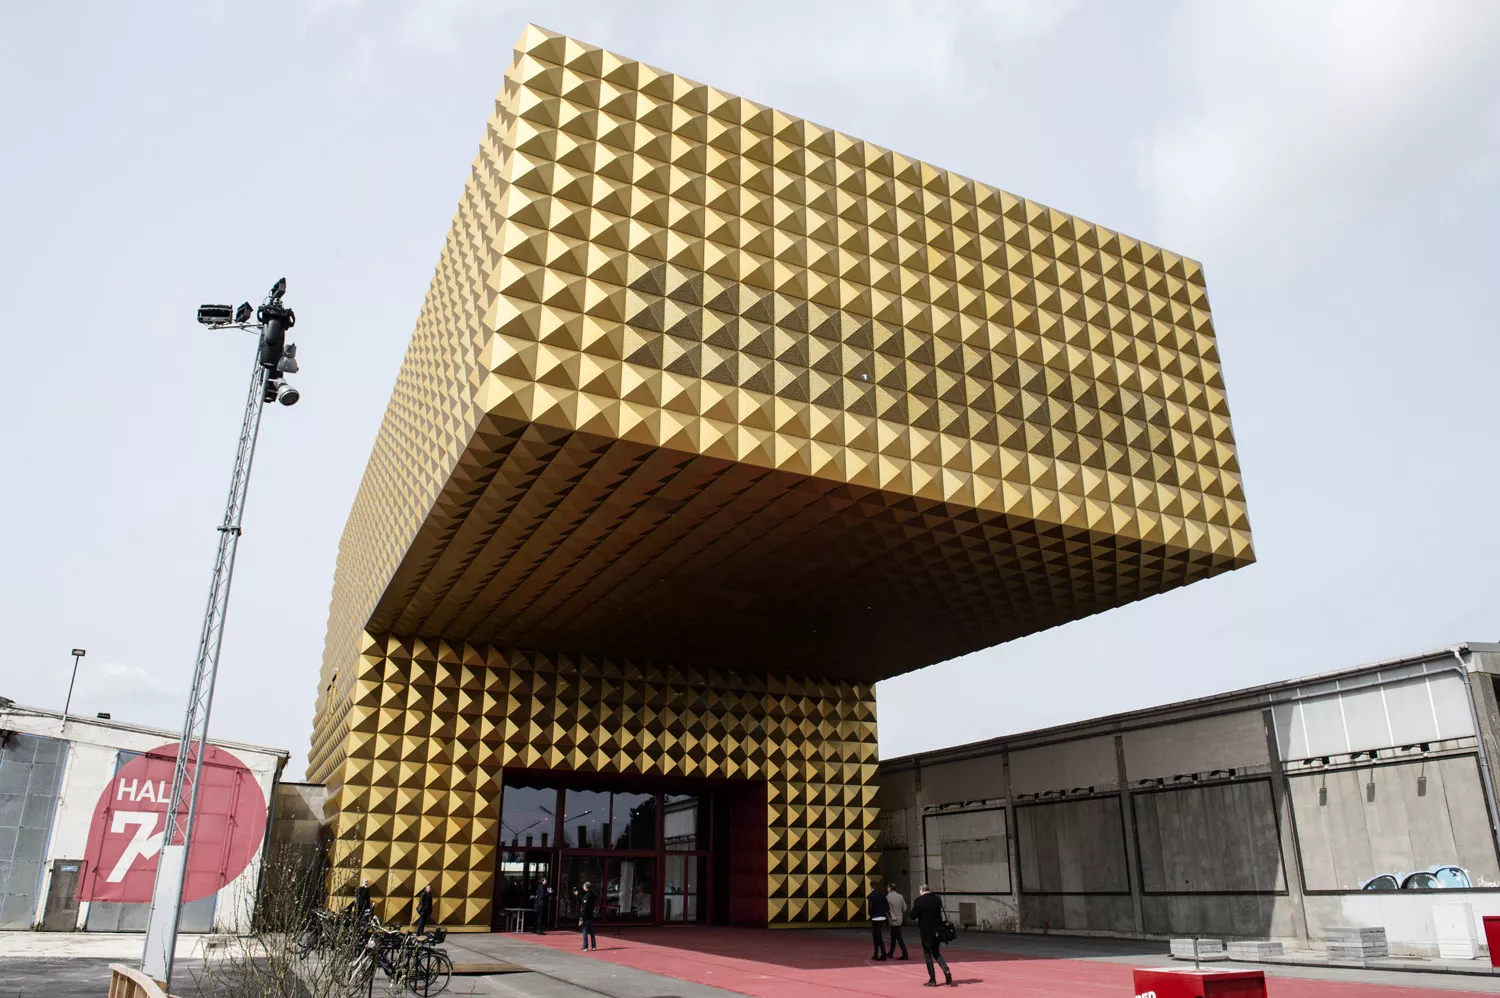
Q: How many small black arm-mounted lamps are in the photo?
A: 12